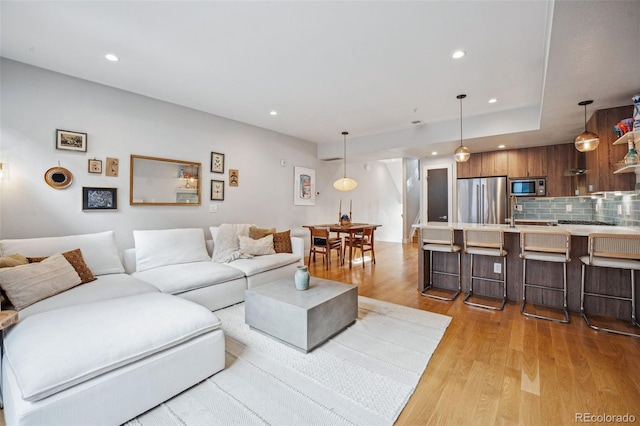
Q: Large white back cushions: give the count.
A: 3